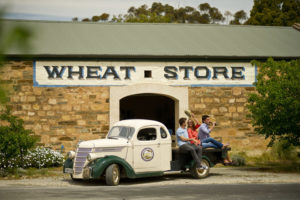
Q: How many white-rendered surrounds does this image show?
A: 1